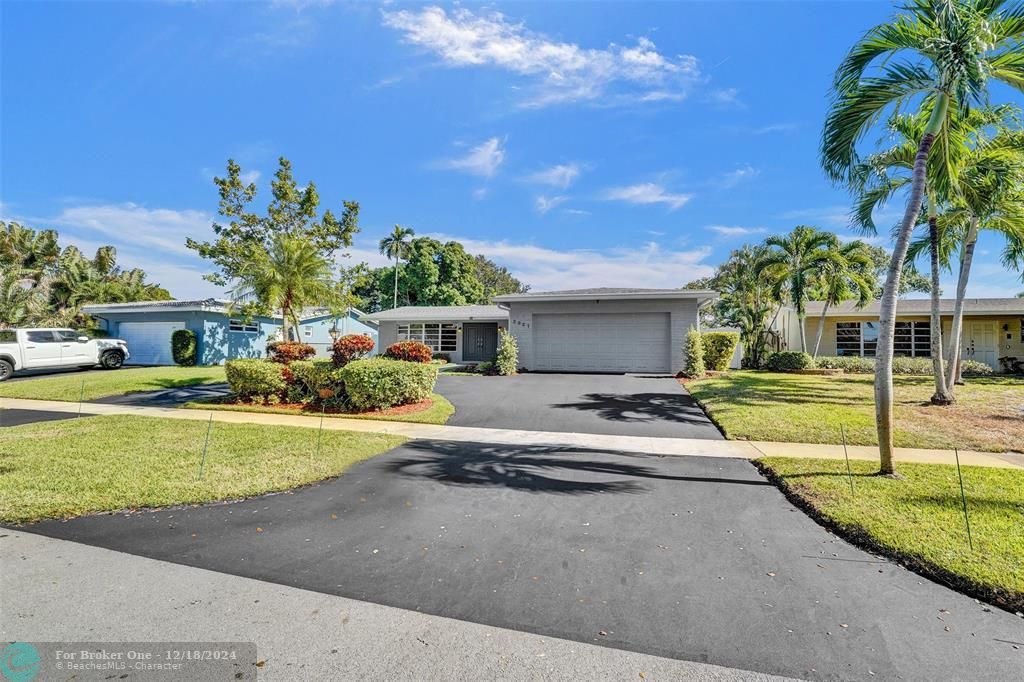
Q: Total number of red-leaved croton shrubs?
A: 3